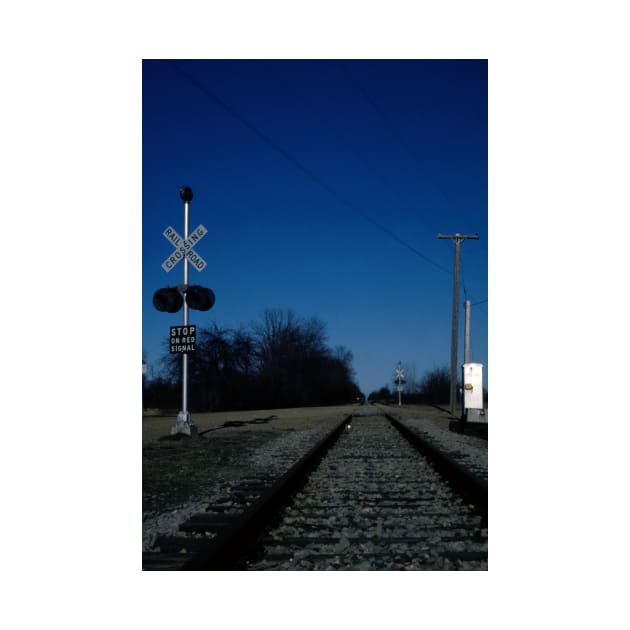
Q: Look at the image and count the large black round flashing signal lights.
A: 2